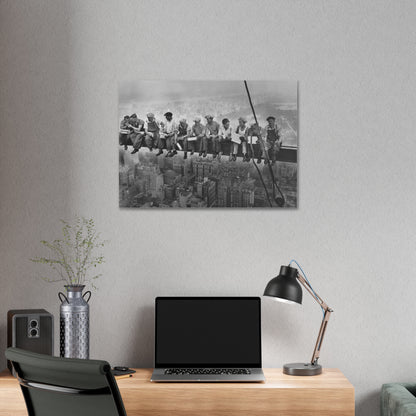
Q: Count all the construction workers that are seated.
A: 11